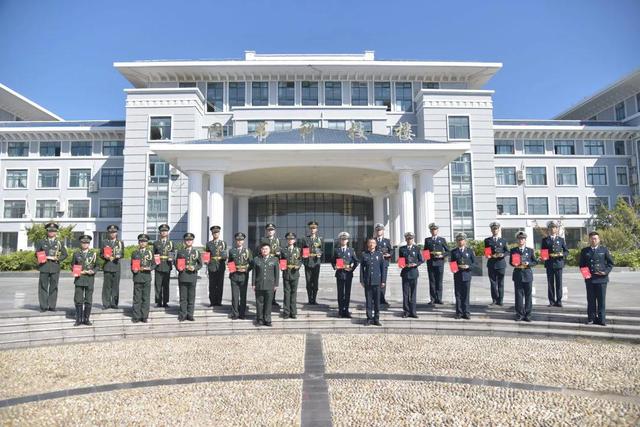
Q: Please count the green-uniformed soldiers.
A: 12